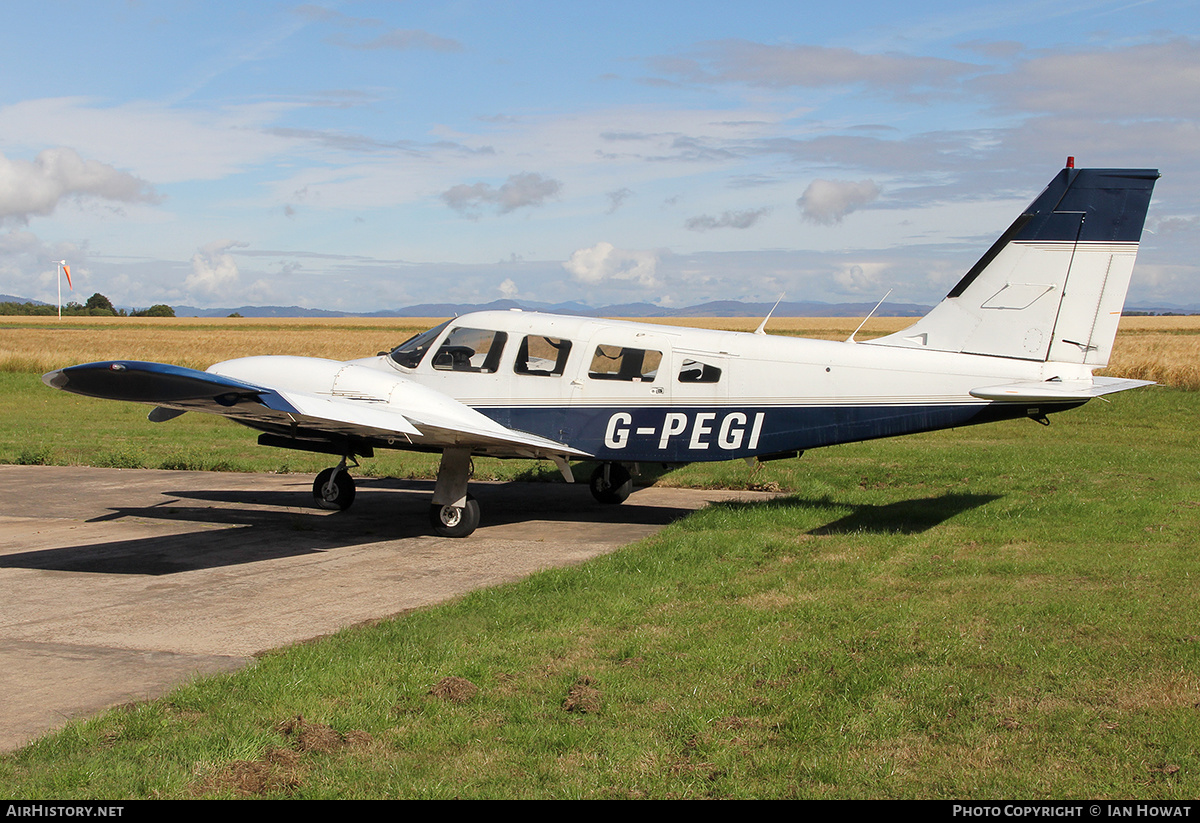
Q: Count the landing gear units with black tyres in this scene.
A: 3